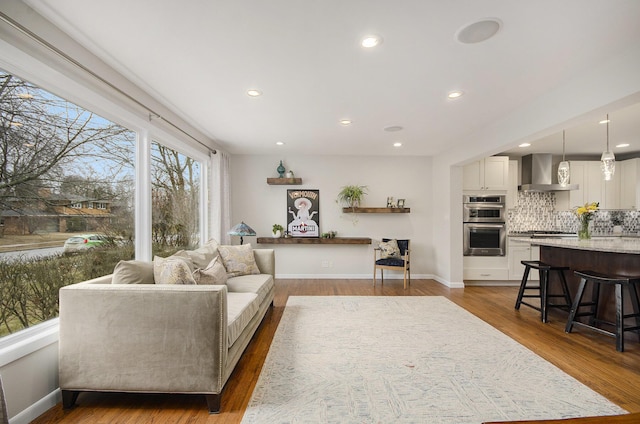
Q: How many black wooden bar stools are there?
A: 2